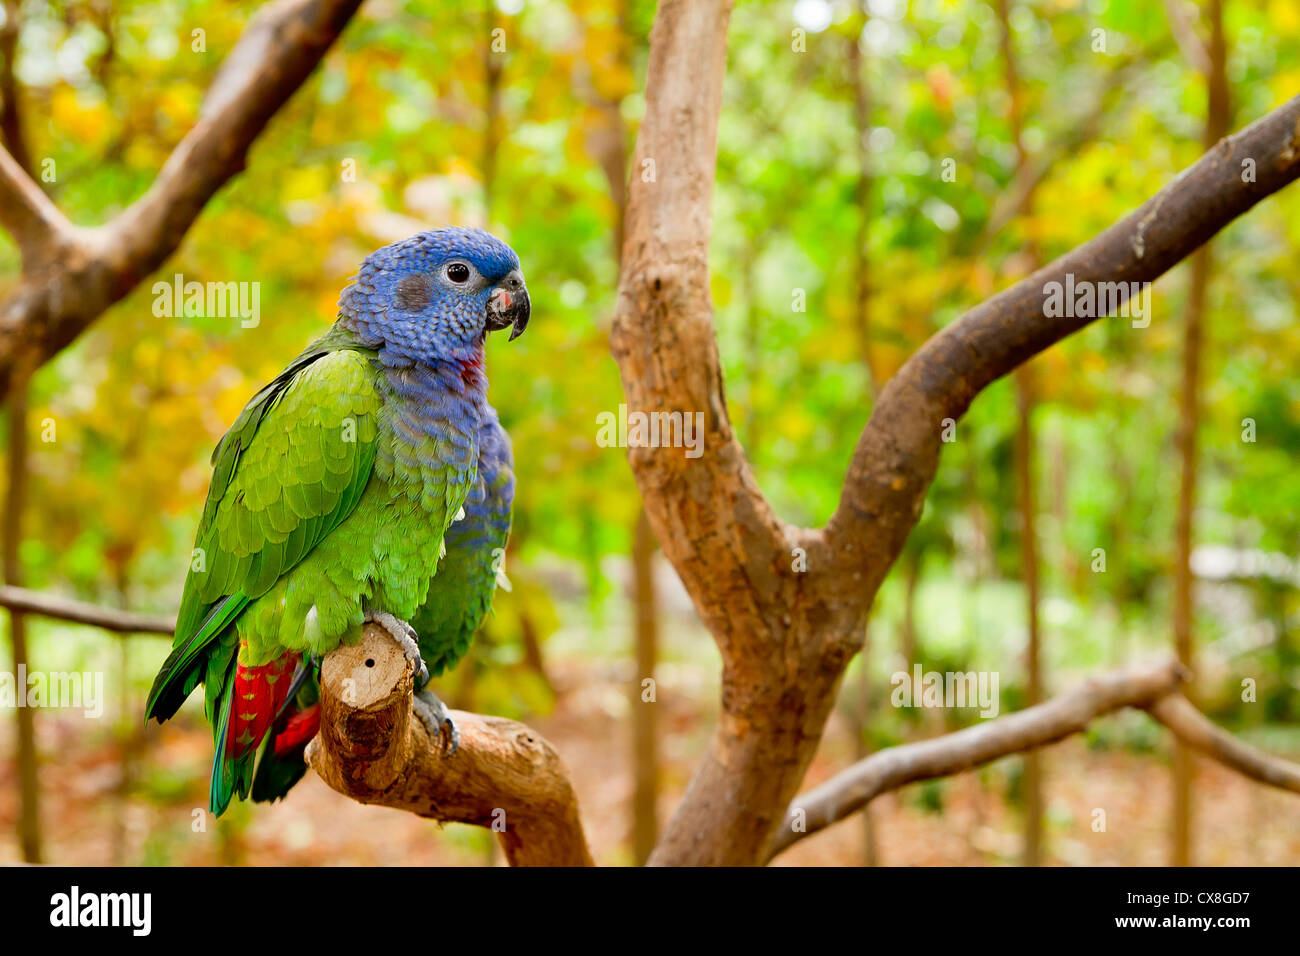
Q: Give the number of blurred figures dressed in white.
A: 0